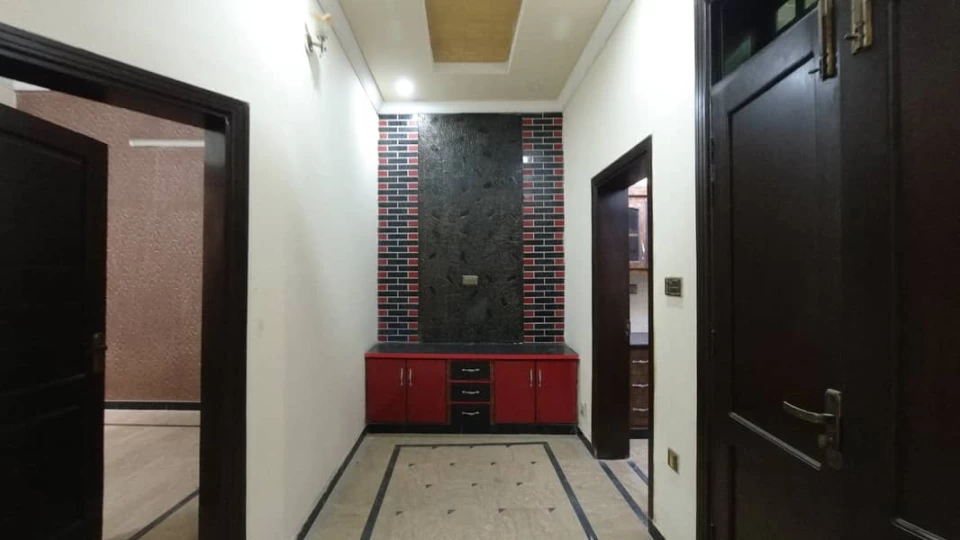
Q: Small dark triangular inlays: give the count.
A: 14